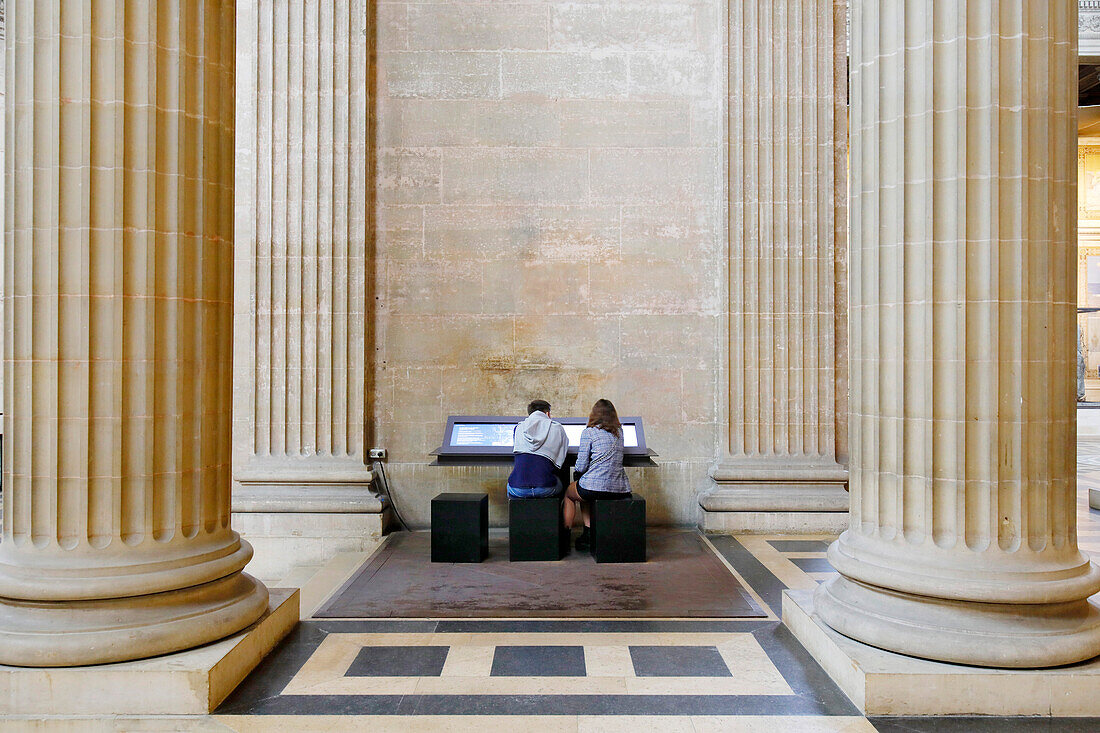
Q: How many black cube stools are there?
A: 3